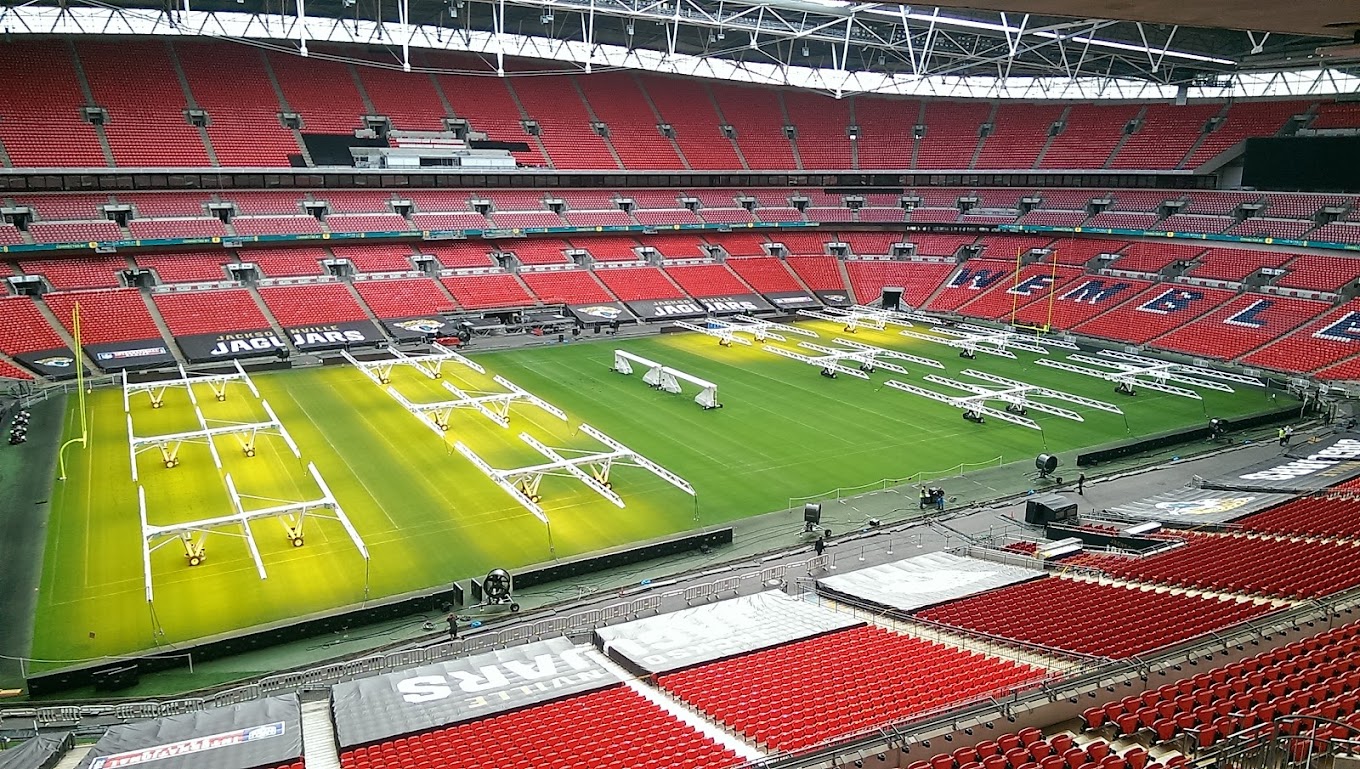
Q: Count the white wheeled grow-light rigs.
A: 12